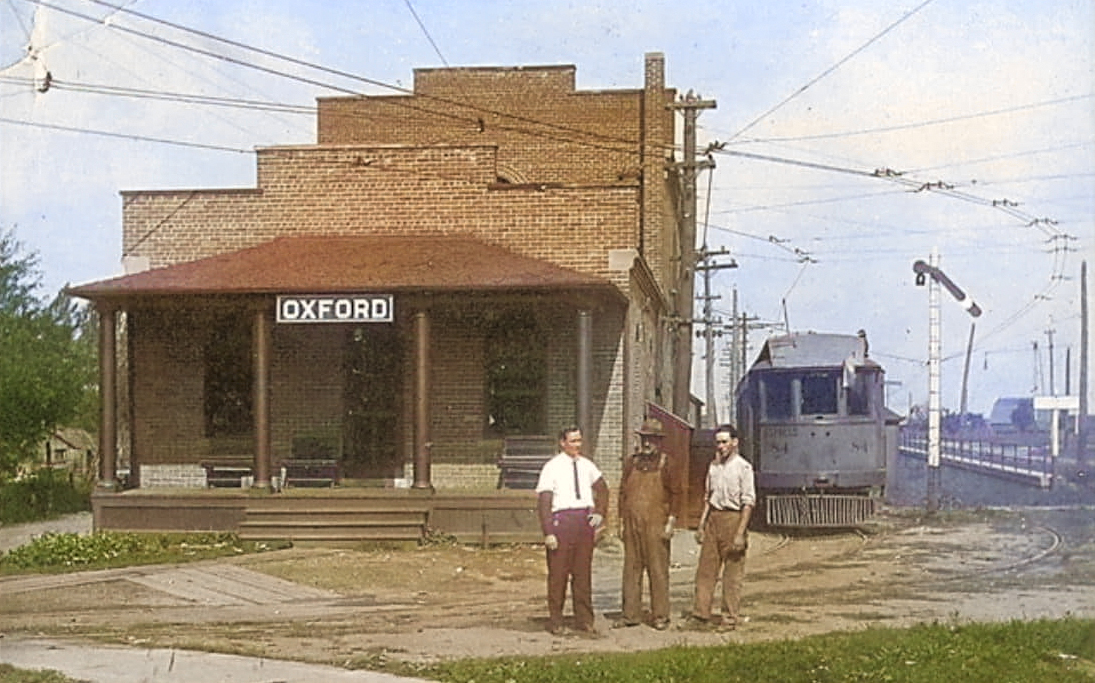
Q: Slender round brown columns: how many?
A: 4